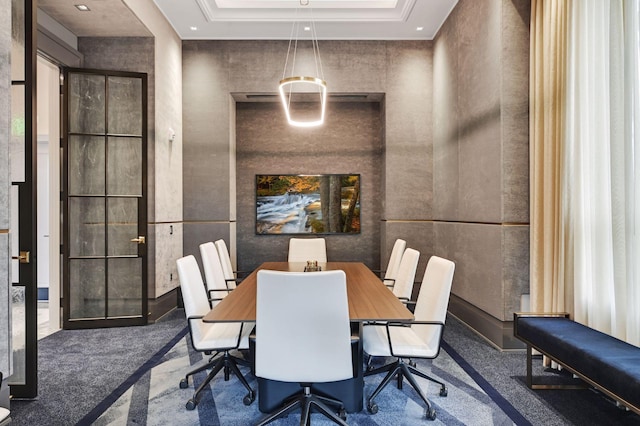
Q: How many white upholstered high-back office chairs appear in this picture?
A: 8